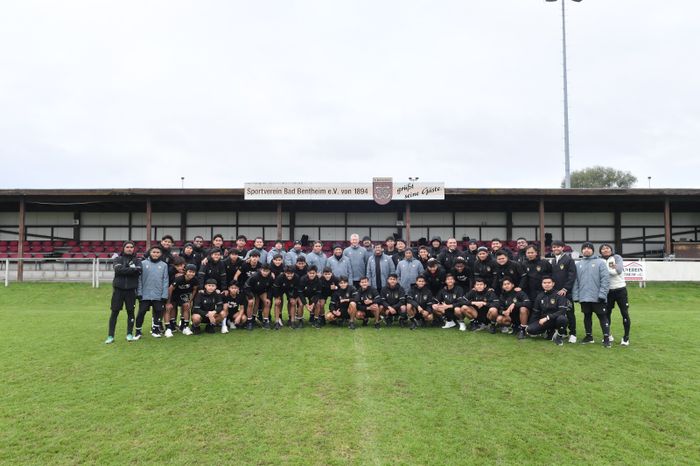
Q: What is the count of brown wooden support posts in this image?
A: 6